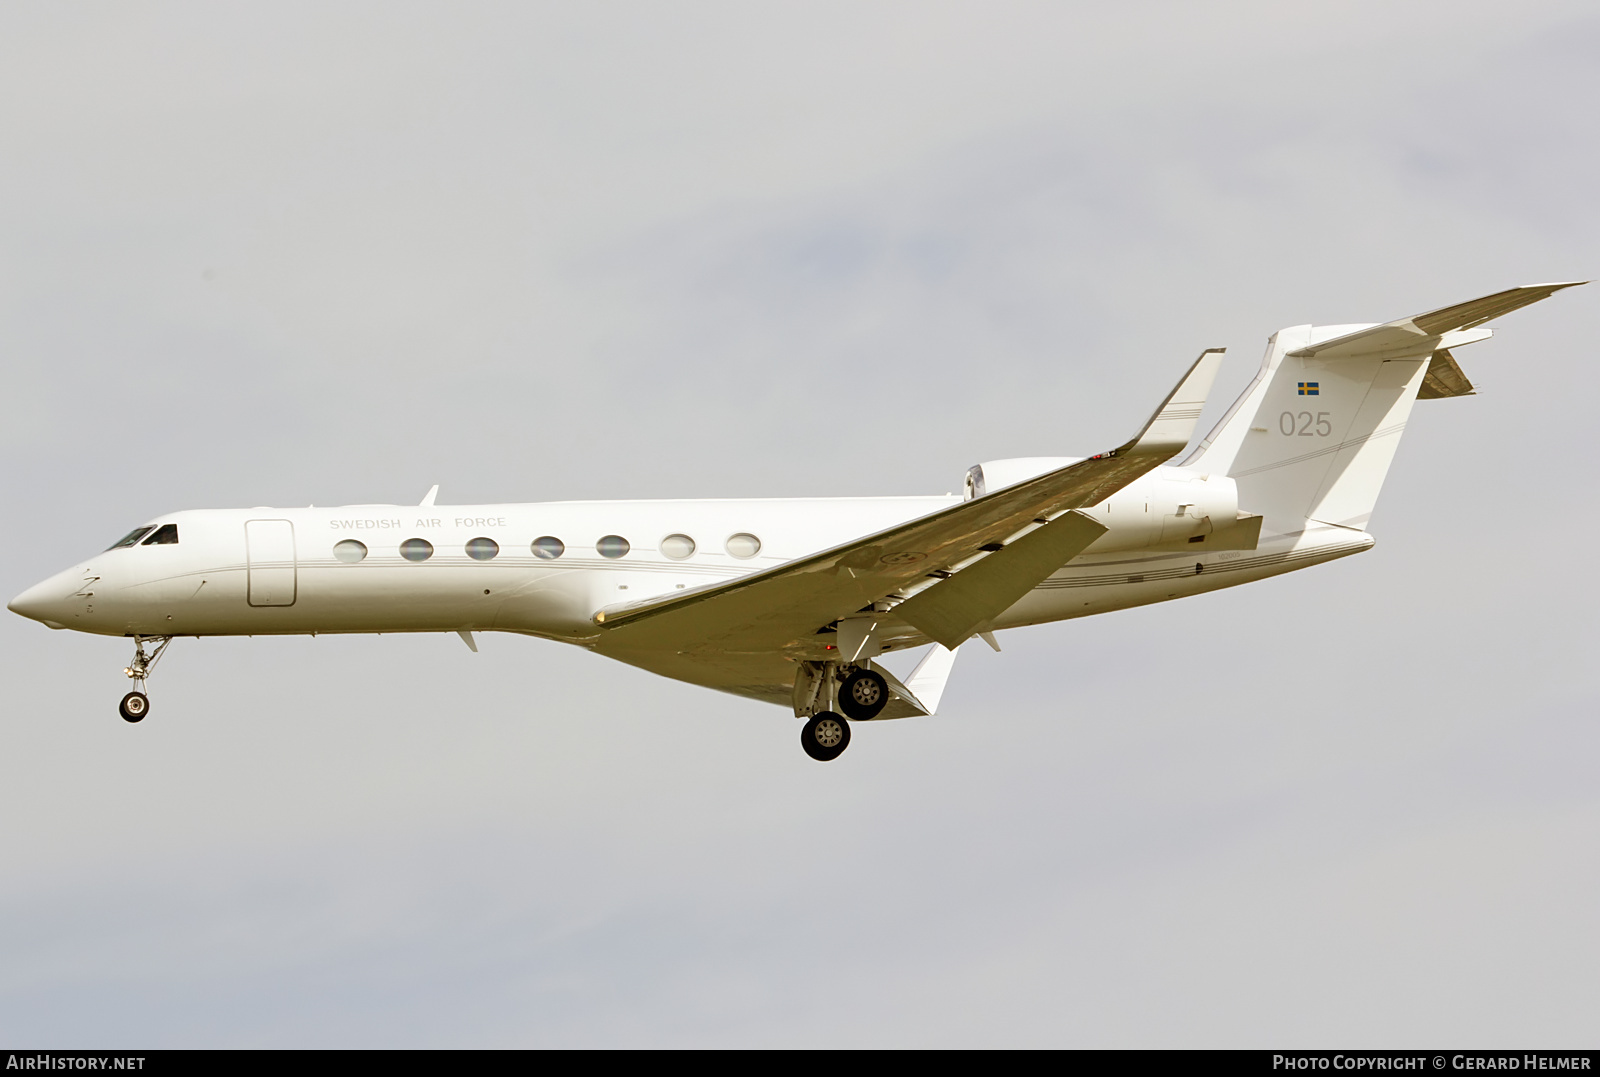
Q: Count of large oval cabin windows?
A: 7